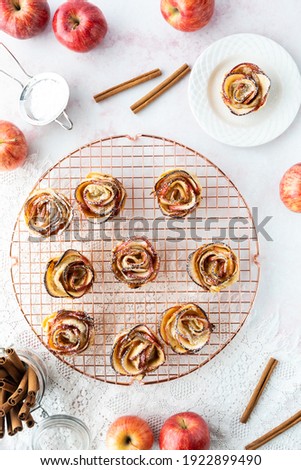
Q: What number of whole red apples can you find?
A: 7